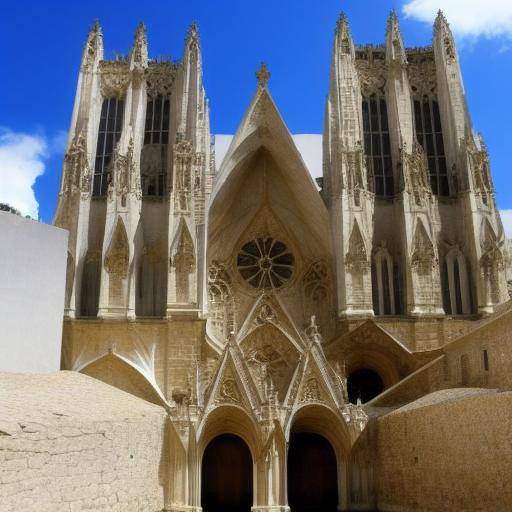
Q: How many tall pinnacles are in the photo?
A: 6